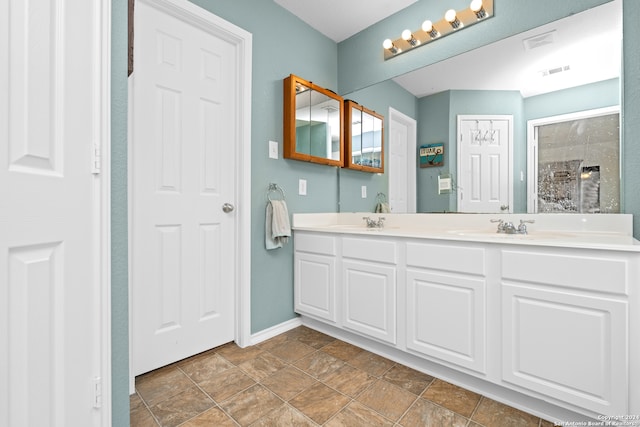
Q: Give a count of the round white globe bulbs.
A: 5